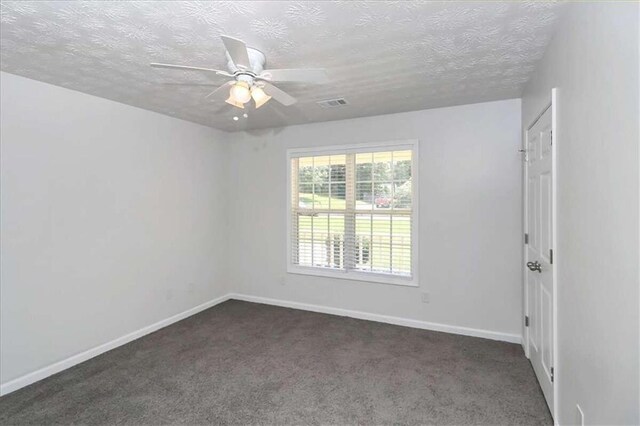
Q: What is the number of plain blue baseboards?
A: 0